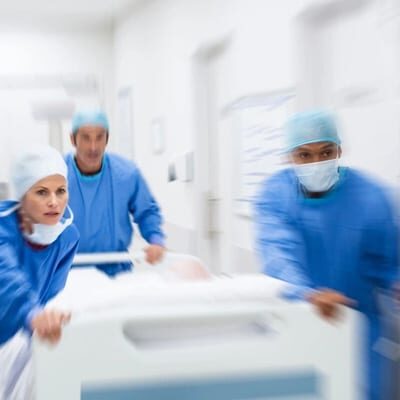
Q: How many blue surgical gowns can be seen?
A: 3